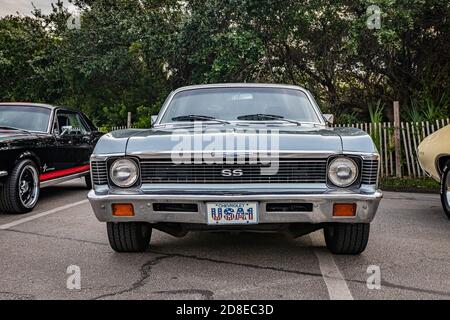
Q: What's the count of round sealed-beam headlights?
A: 2